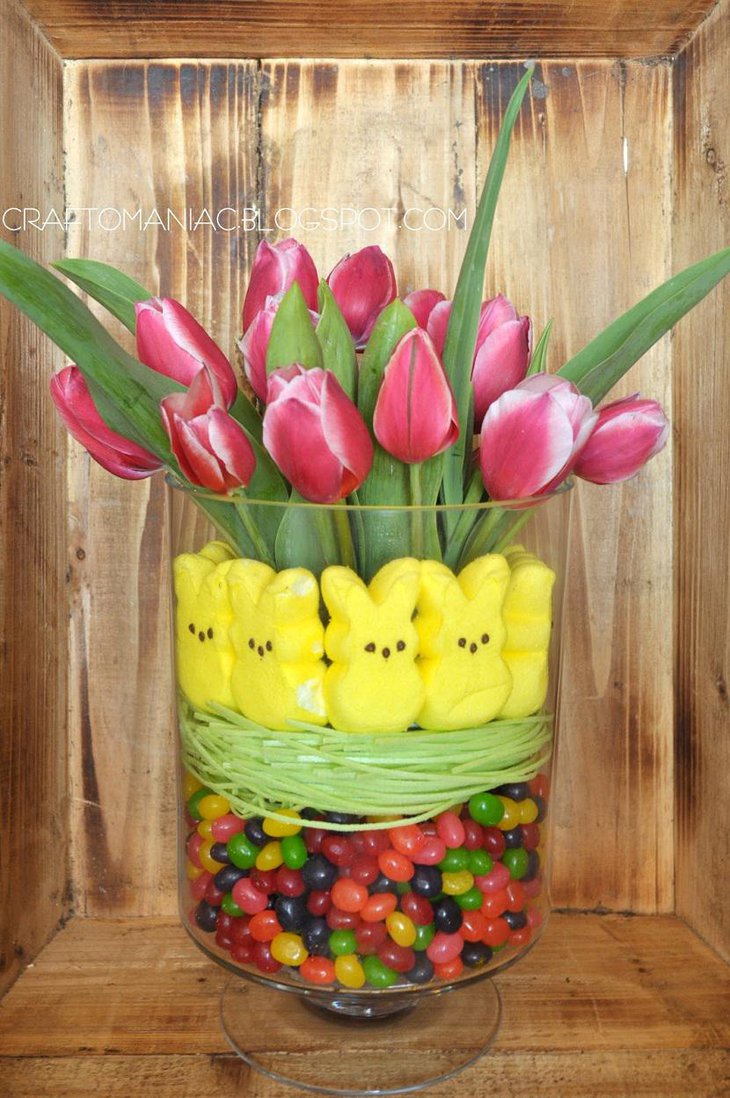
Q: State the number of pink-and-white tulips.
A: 12